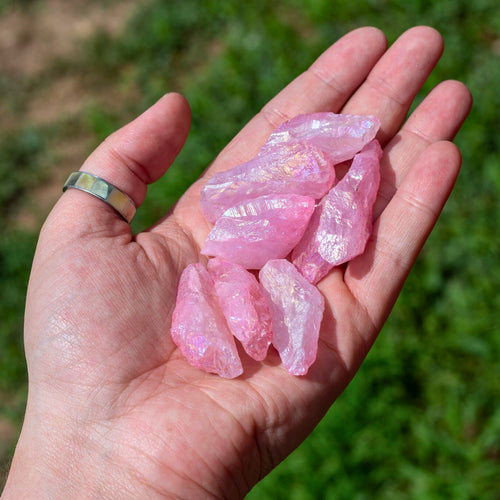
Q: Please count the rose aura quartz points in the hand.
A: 8